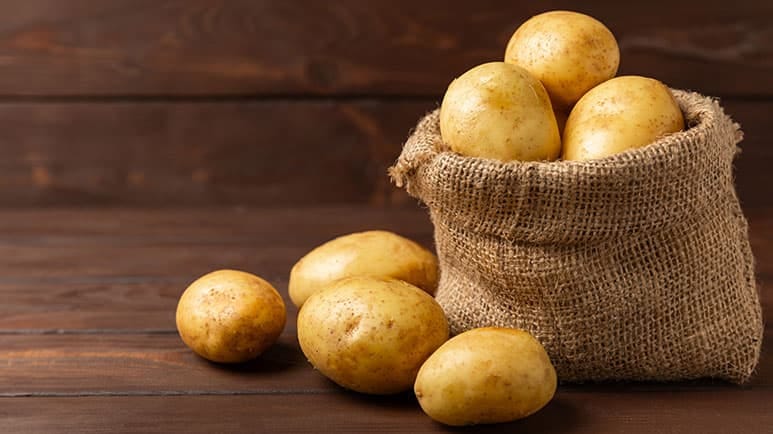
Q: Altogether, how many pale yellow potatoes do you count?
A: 7